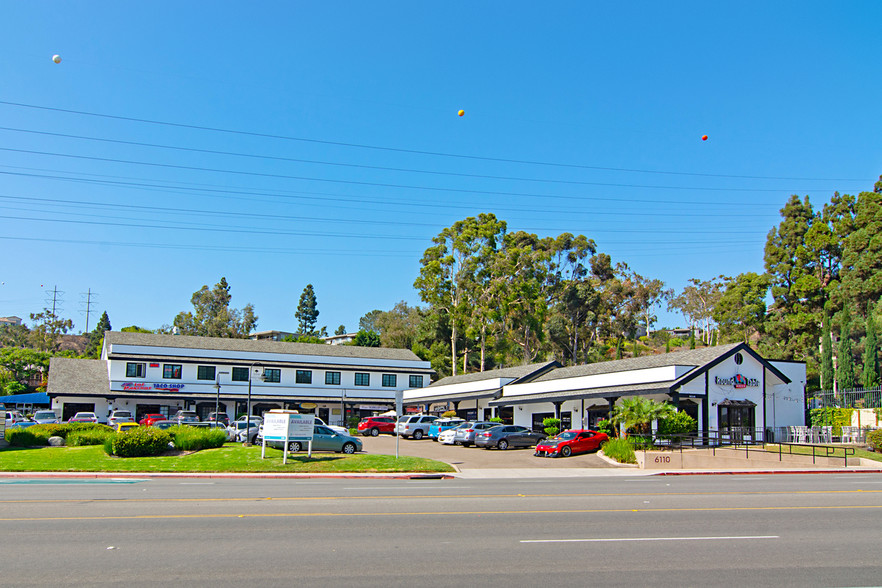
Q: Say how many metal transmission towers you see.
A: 2